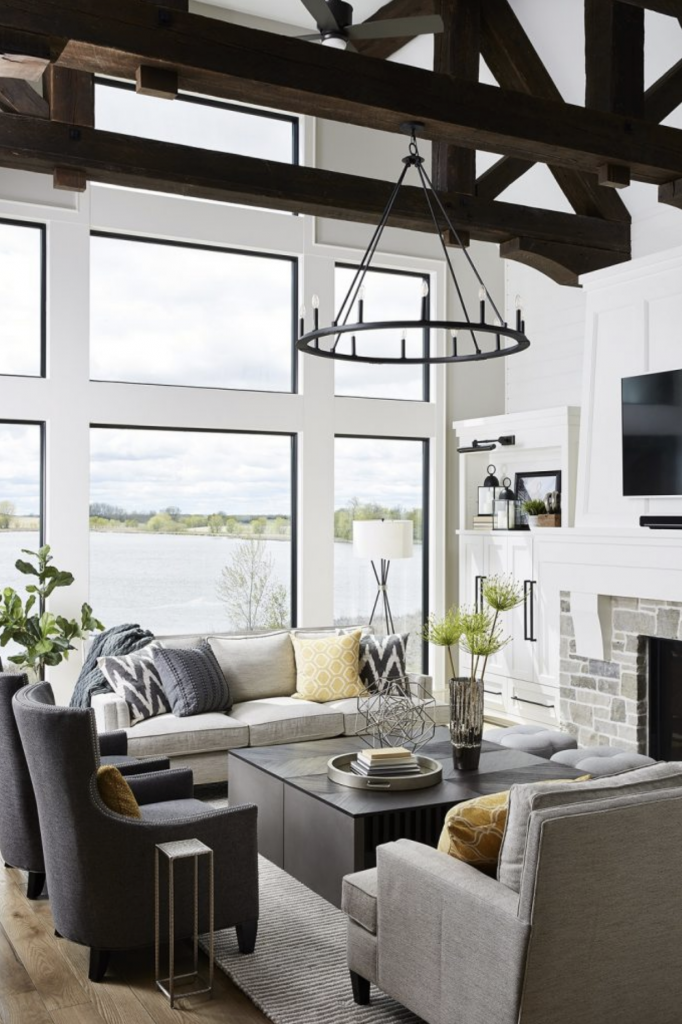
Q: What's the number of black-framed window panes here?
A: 7